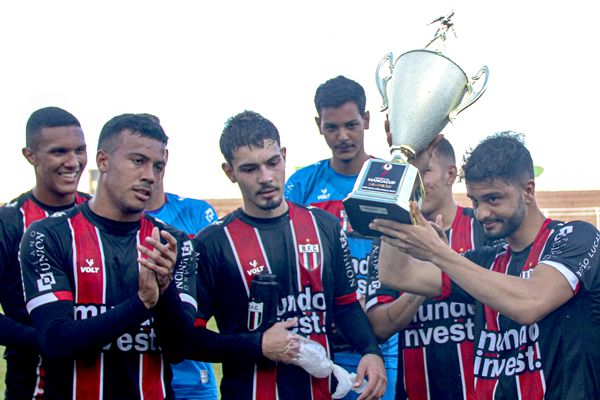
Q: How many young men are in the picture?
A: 7